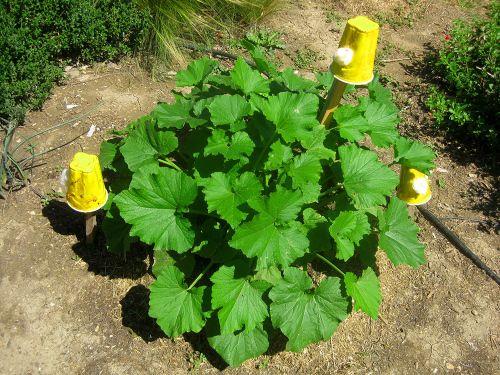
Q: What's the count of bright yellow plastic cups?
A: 3